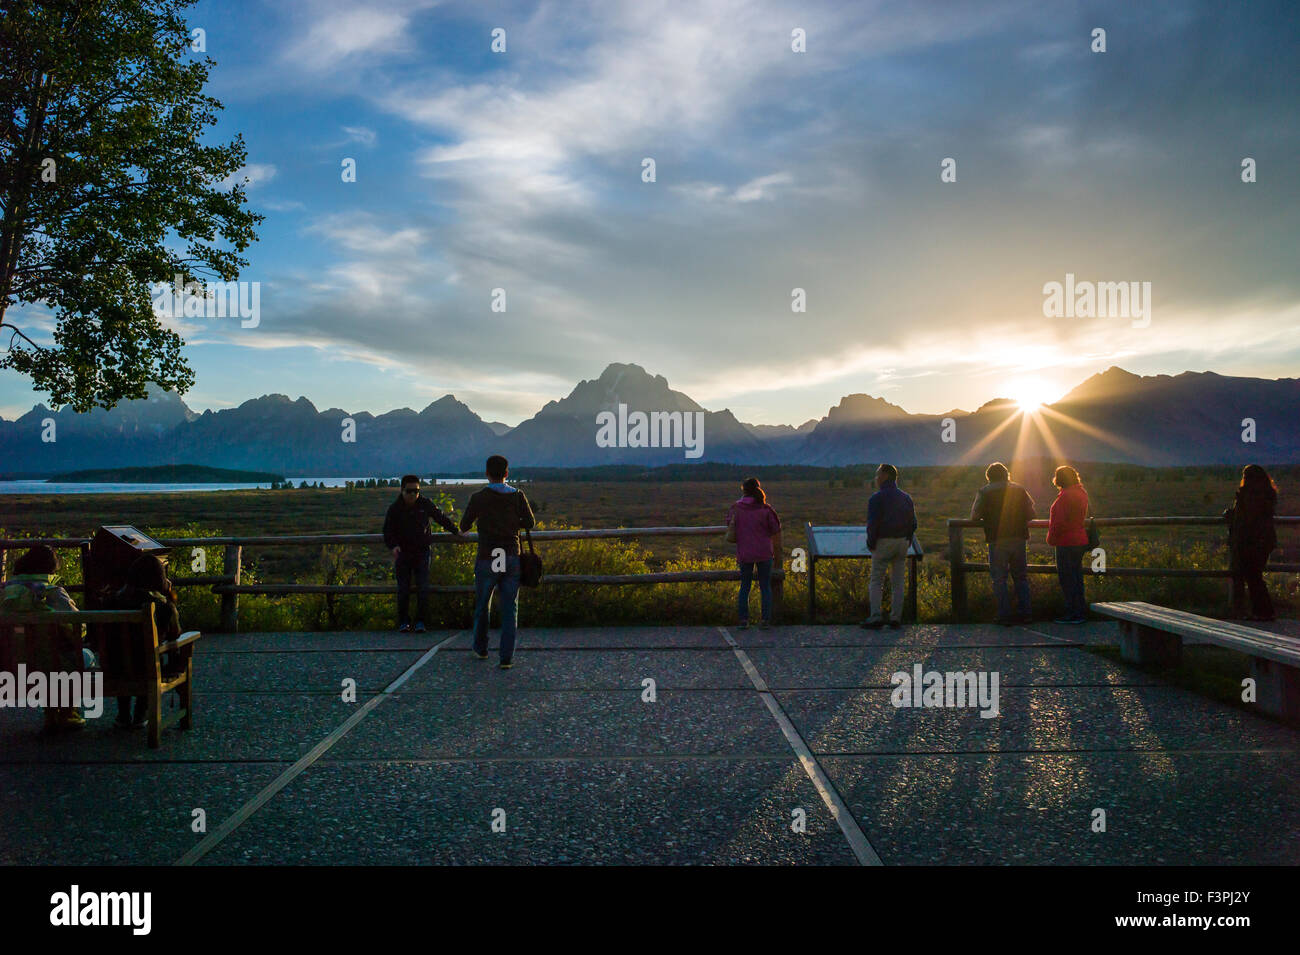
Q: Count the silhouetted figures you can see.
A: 9